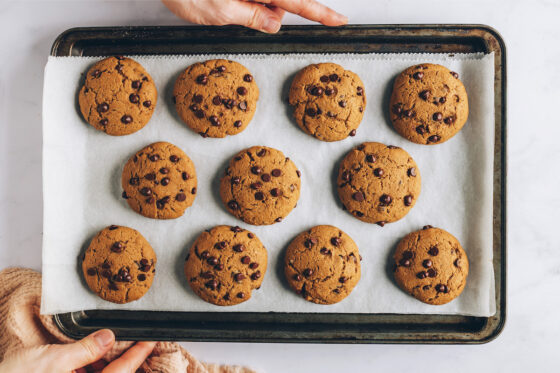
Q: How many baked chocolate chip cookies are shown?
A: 11